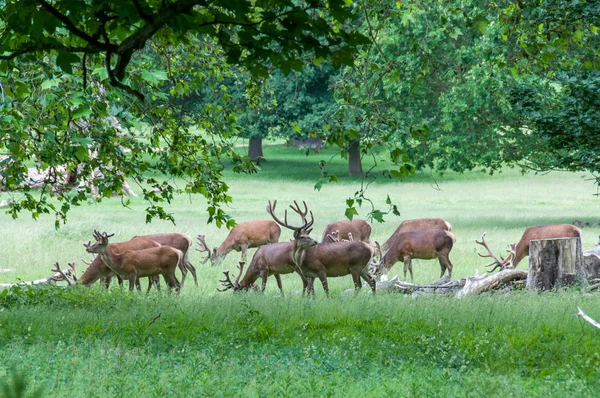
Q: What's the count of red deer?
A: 10